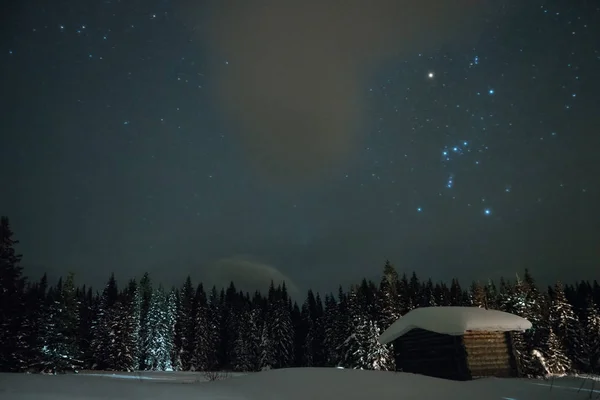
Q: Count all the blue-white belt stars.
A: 3